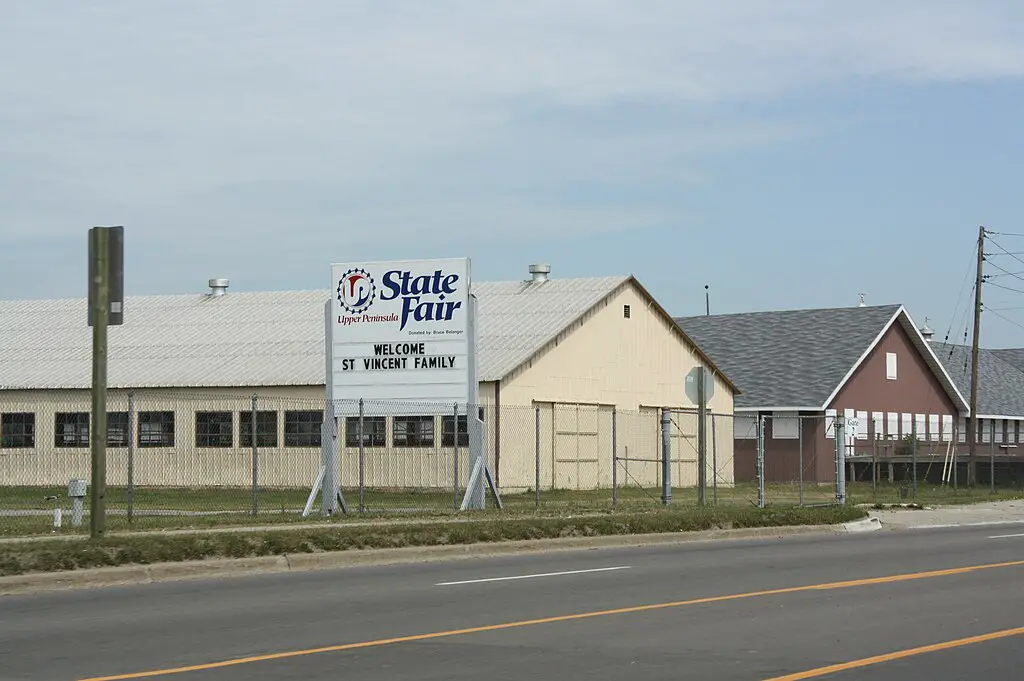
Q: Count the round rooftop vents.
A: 2